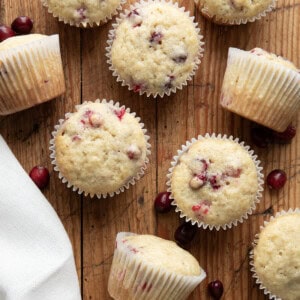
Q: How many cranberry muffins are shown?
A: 9